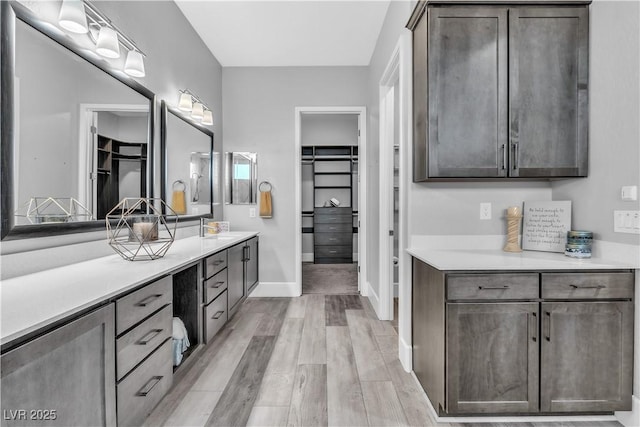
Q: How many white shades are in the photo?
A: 6